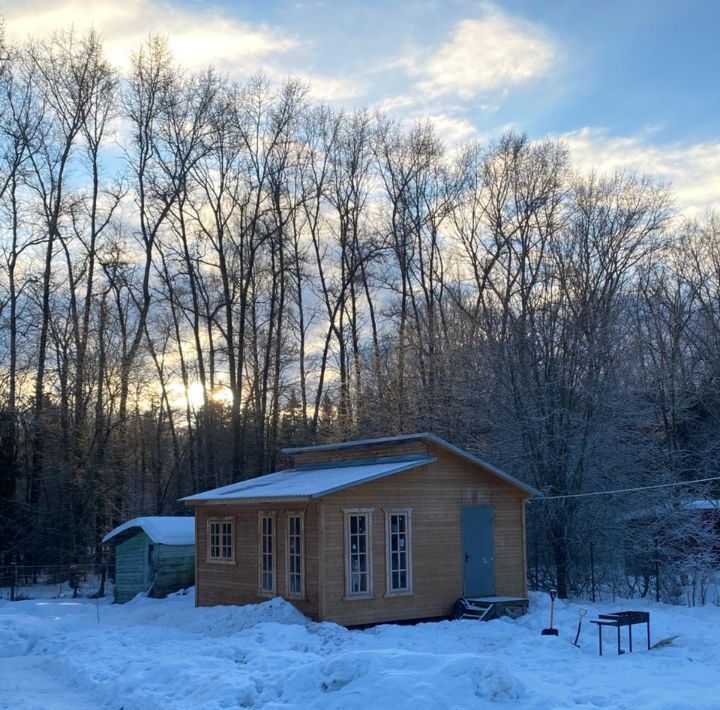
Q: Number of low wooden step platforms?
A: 1